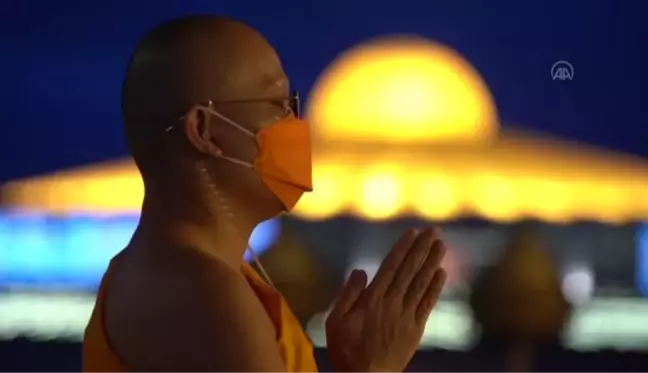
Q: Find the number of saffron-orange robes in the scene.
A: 1